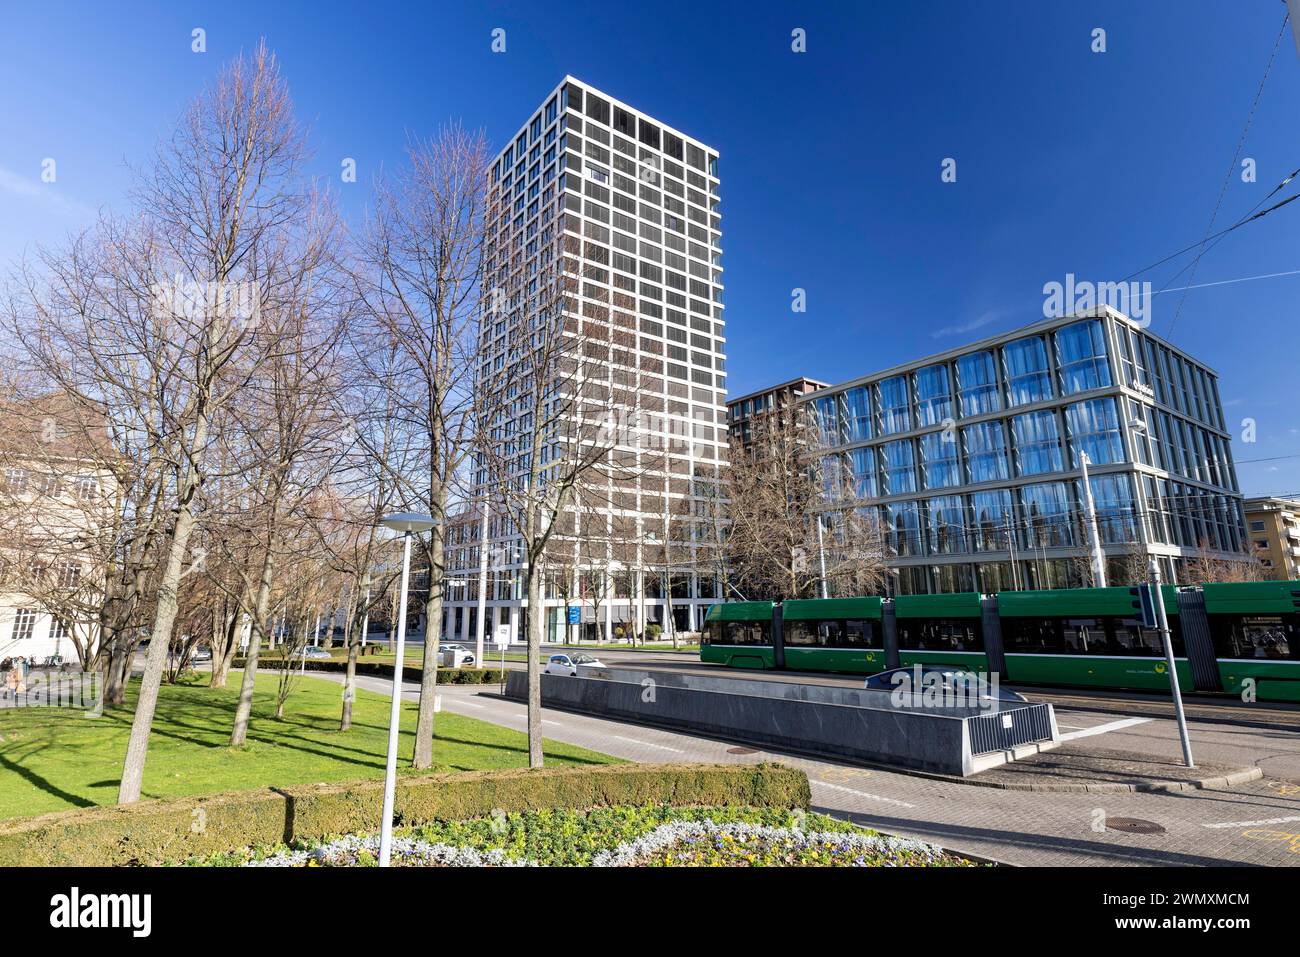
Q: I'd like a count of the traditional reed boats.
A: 0